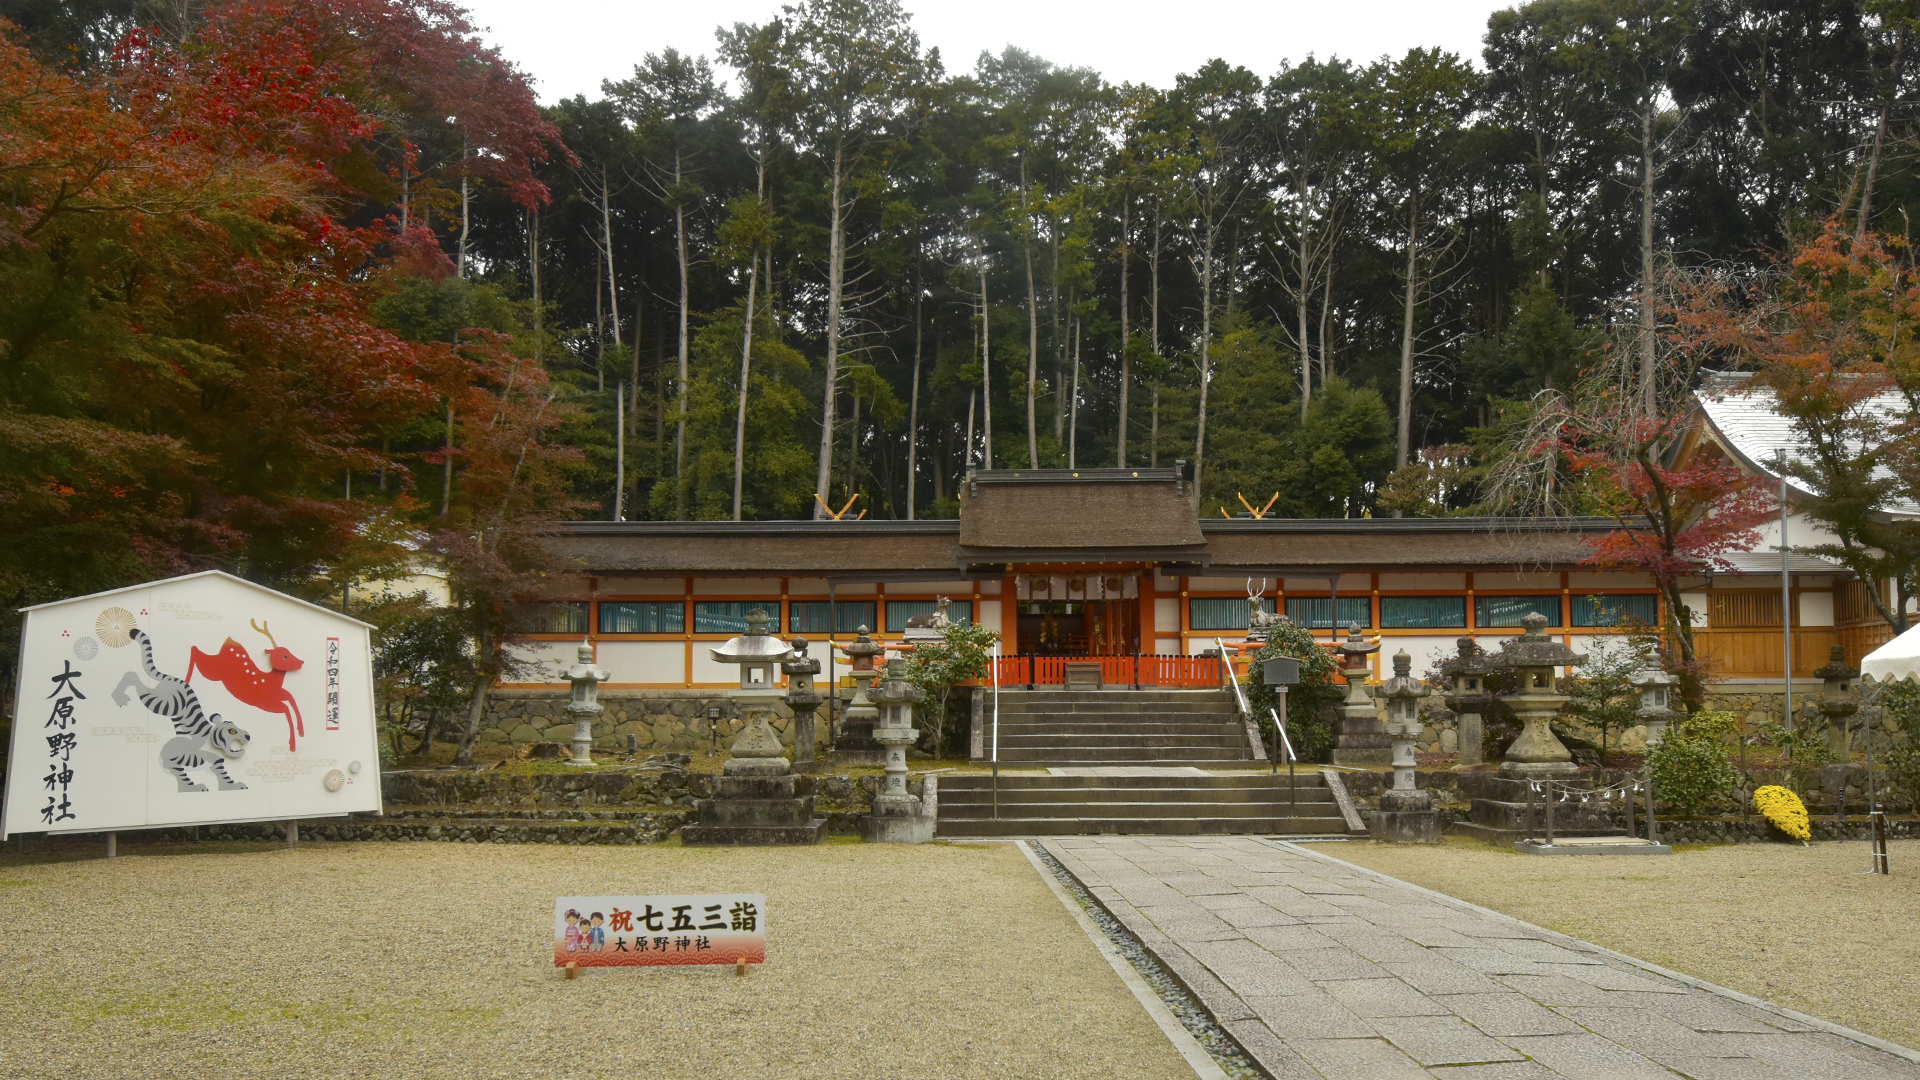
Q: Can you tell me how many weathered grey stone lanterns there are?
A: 11